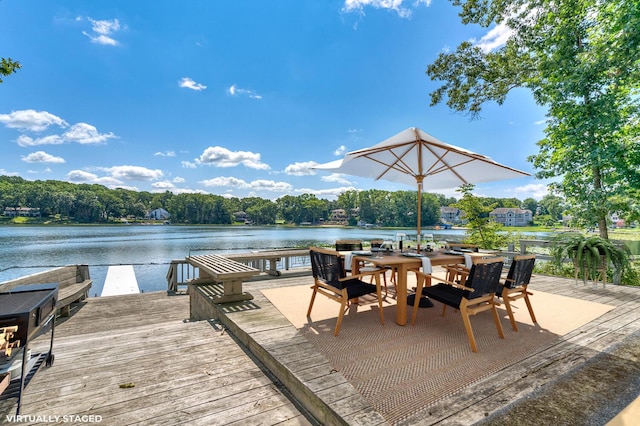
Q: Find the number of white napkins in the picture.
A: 3